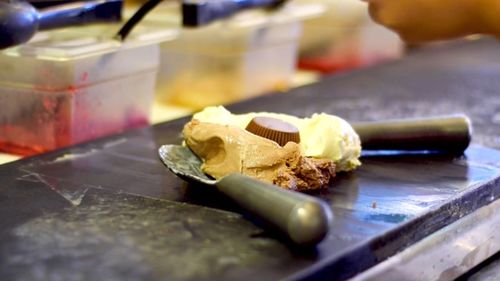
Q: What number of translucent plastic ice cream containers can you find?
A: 3